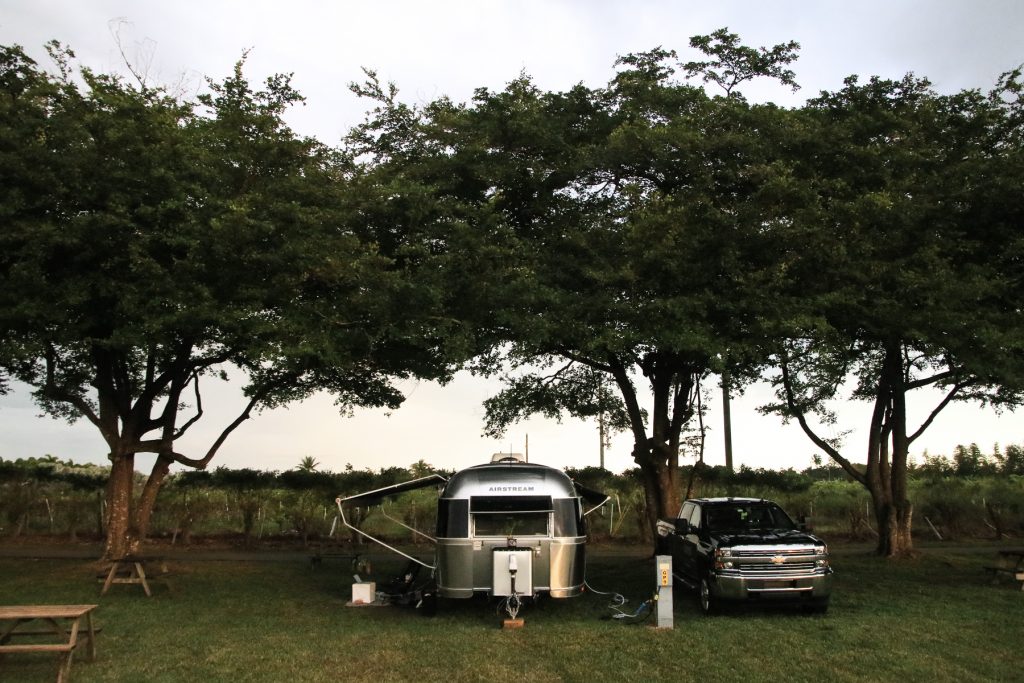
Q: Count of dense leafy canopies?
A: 3